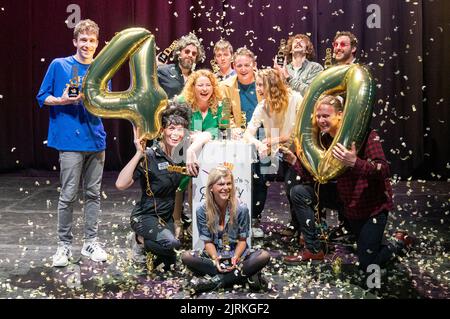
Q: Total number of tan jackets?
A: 1